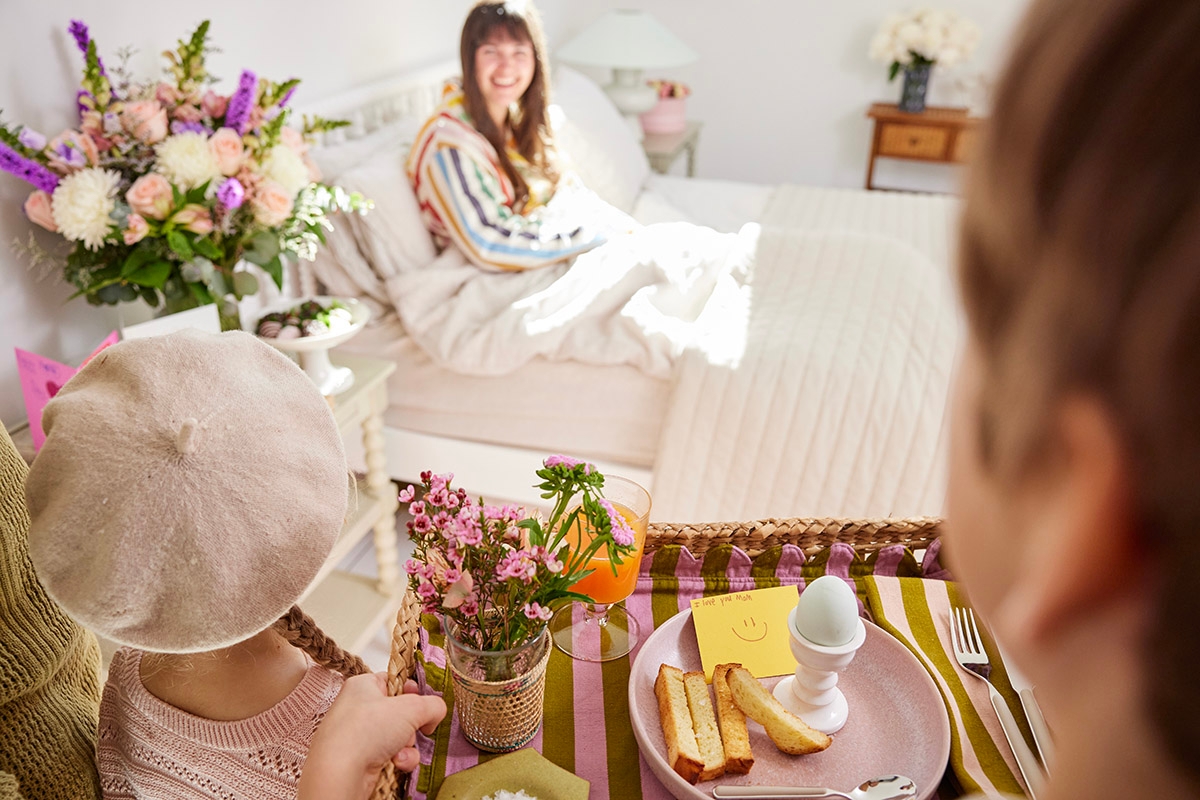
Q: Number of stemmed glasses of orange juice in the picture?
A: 1